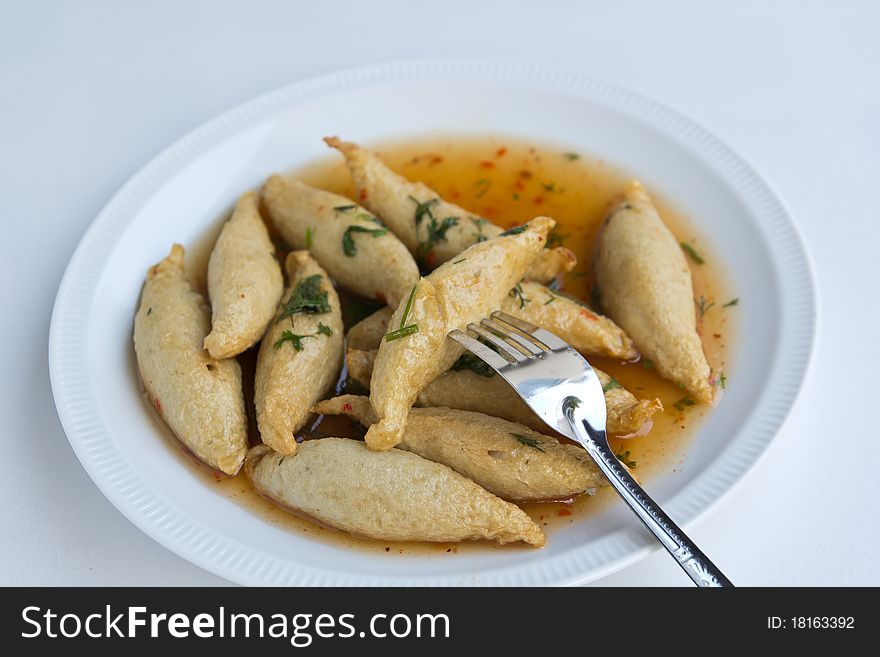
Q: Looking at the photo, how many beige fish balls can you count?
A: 11